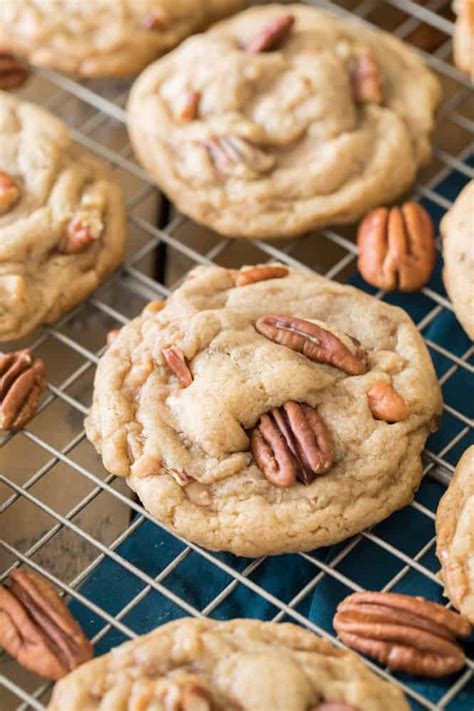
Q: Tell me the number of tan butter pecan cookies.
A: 8